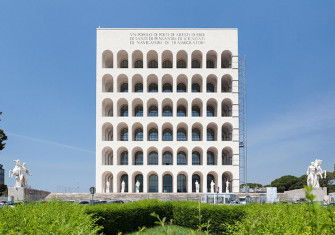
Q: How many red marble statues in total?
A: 0